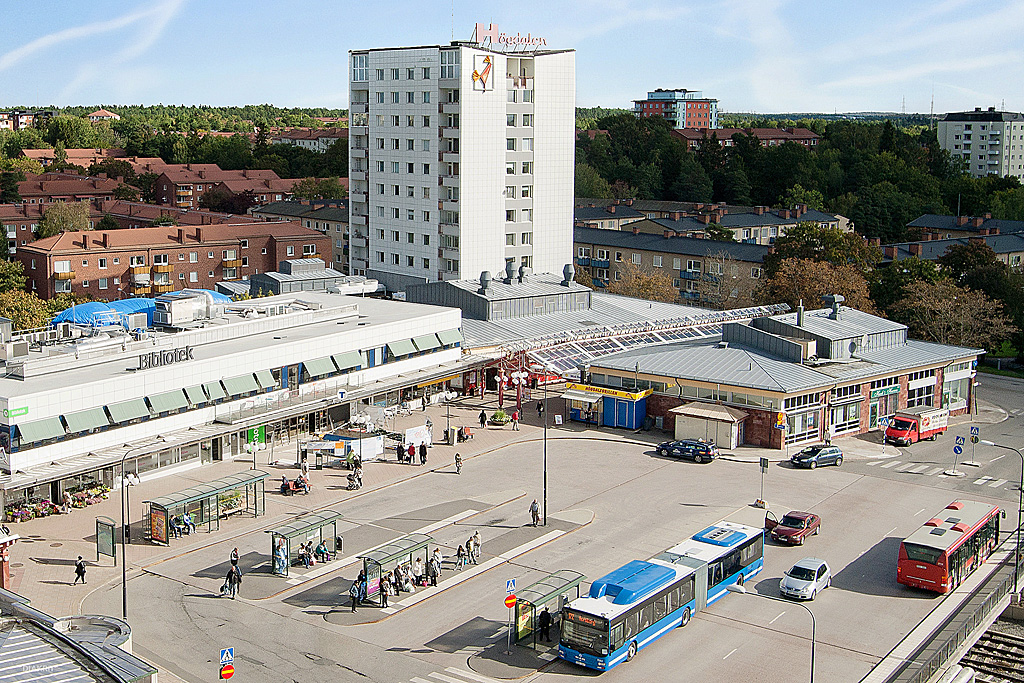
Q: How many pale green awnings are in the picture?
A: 13